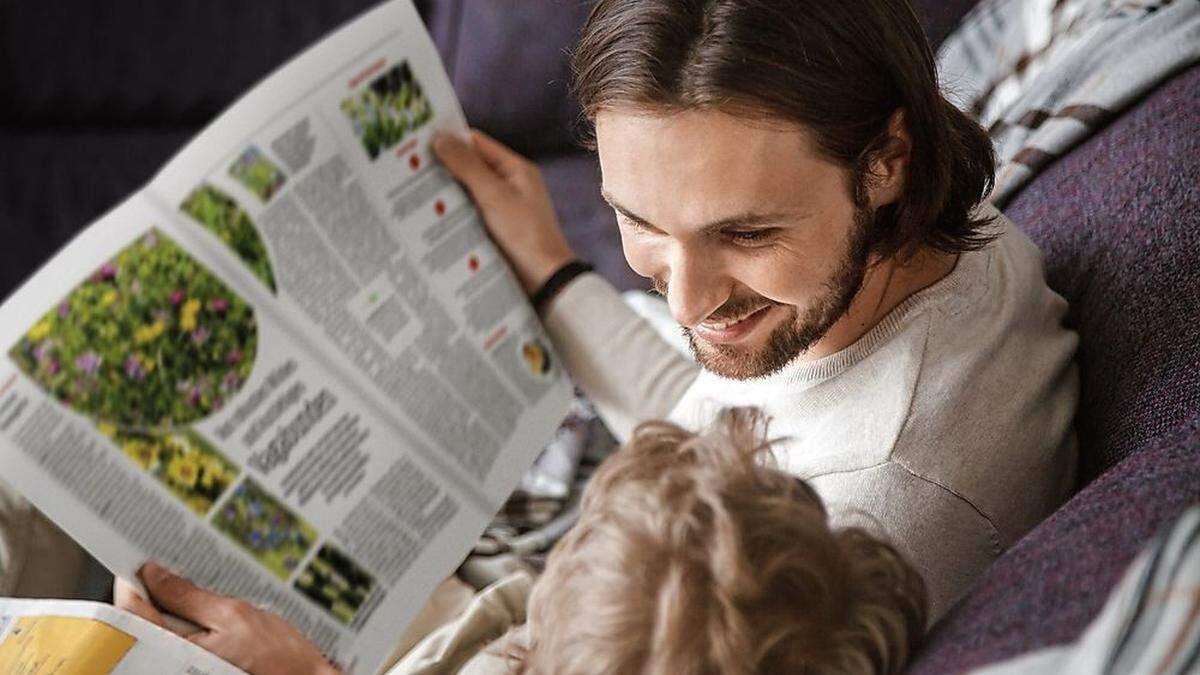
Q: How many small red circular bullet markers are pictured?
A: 3